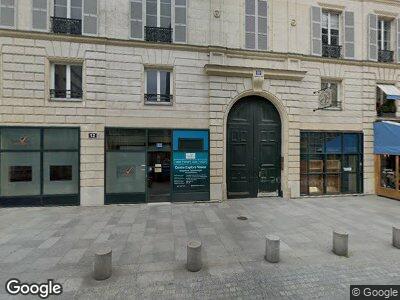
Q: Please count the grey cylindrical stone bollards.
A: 5